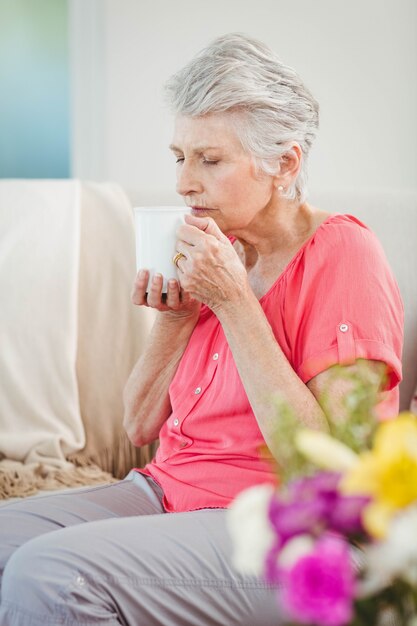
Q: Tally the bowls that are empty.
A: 0